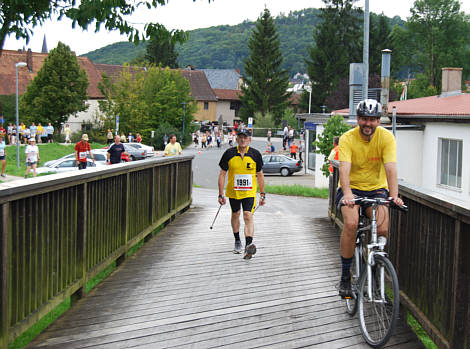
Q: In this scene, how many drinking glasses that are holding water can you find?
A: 0